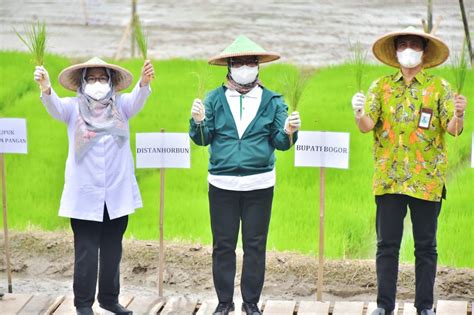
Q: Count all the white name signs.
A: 3